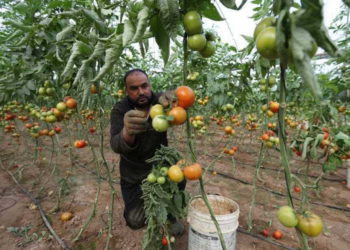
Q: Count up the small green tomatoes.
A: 3